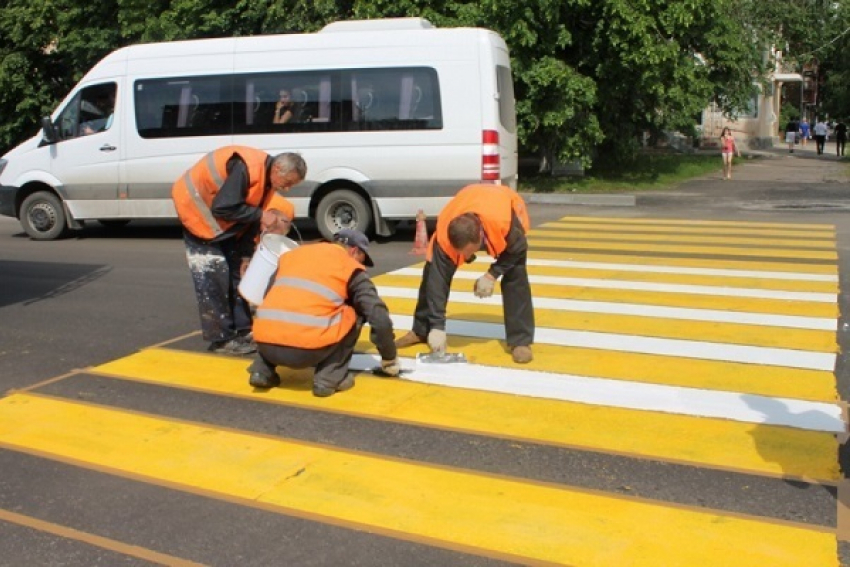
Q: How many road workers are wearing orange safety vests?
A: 3